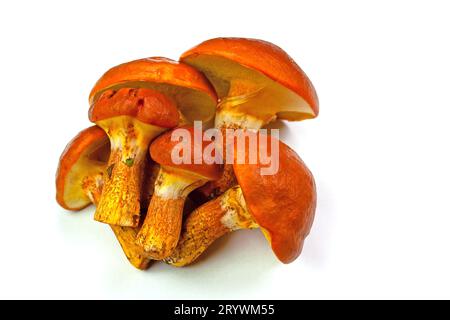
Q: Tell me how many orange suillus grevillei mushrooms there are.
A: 6